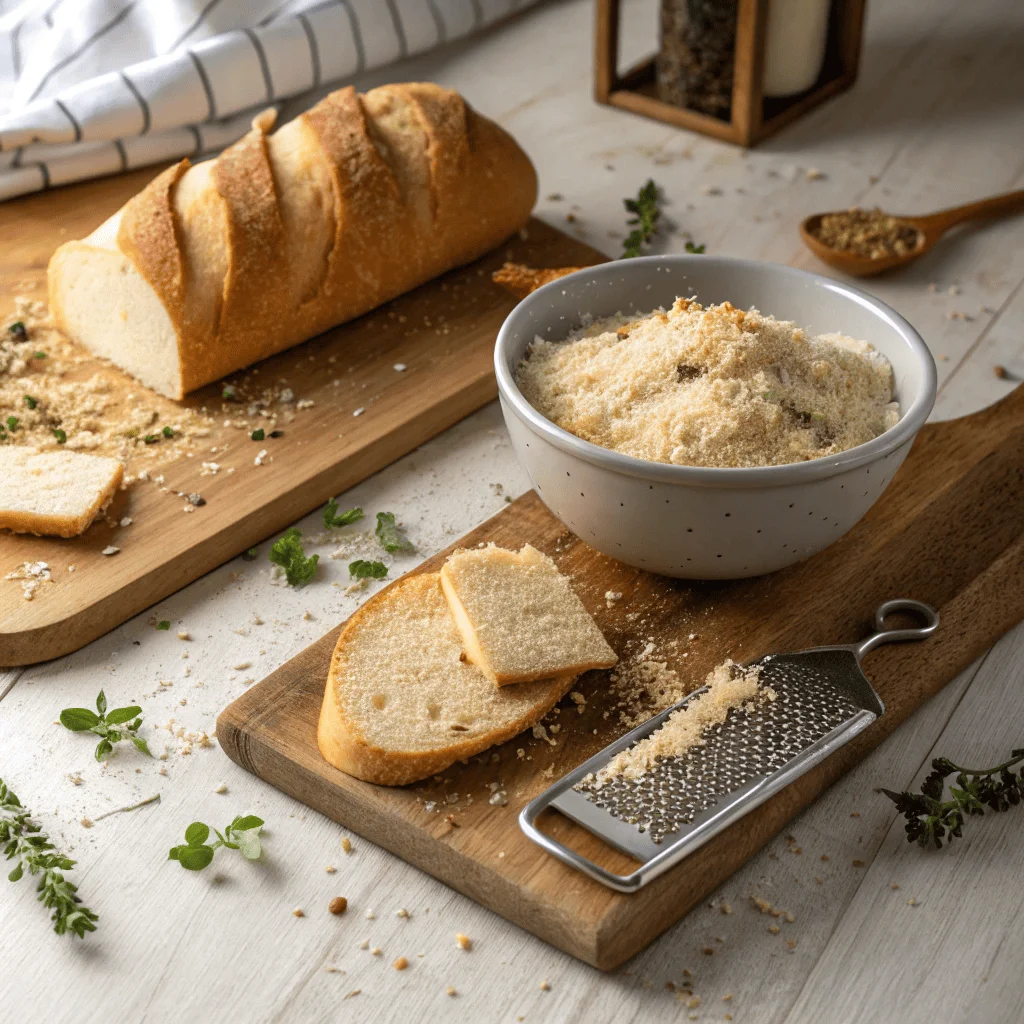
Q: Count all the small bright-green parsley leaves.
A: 4